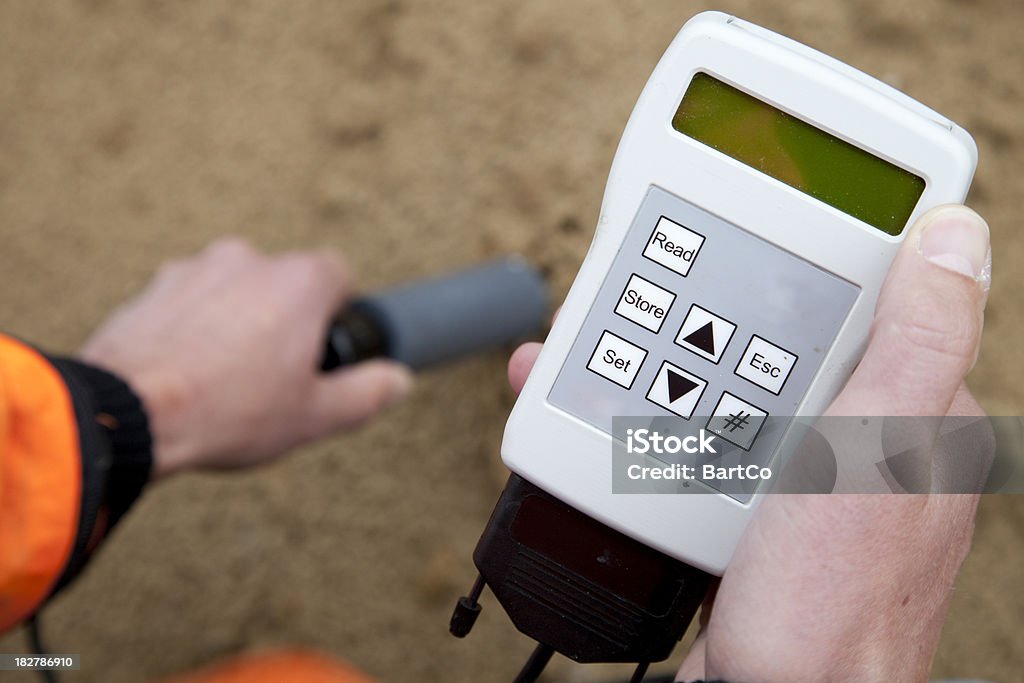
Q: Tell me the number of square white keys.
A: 7